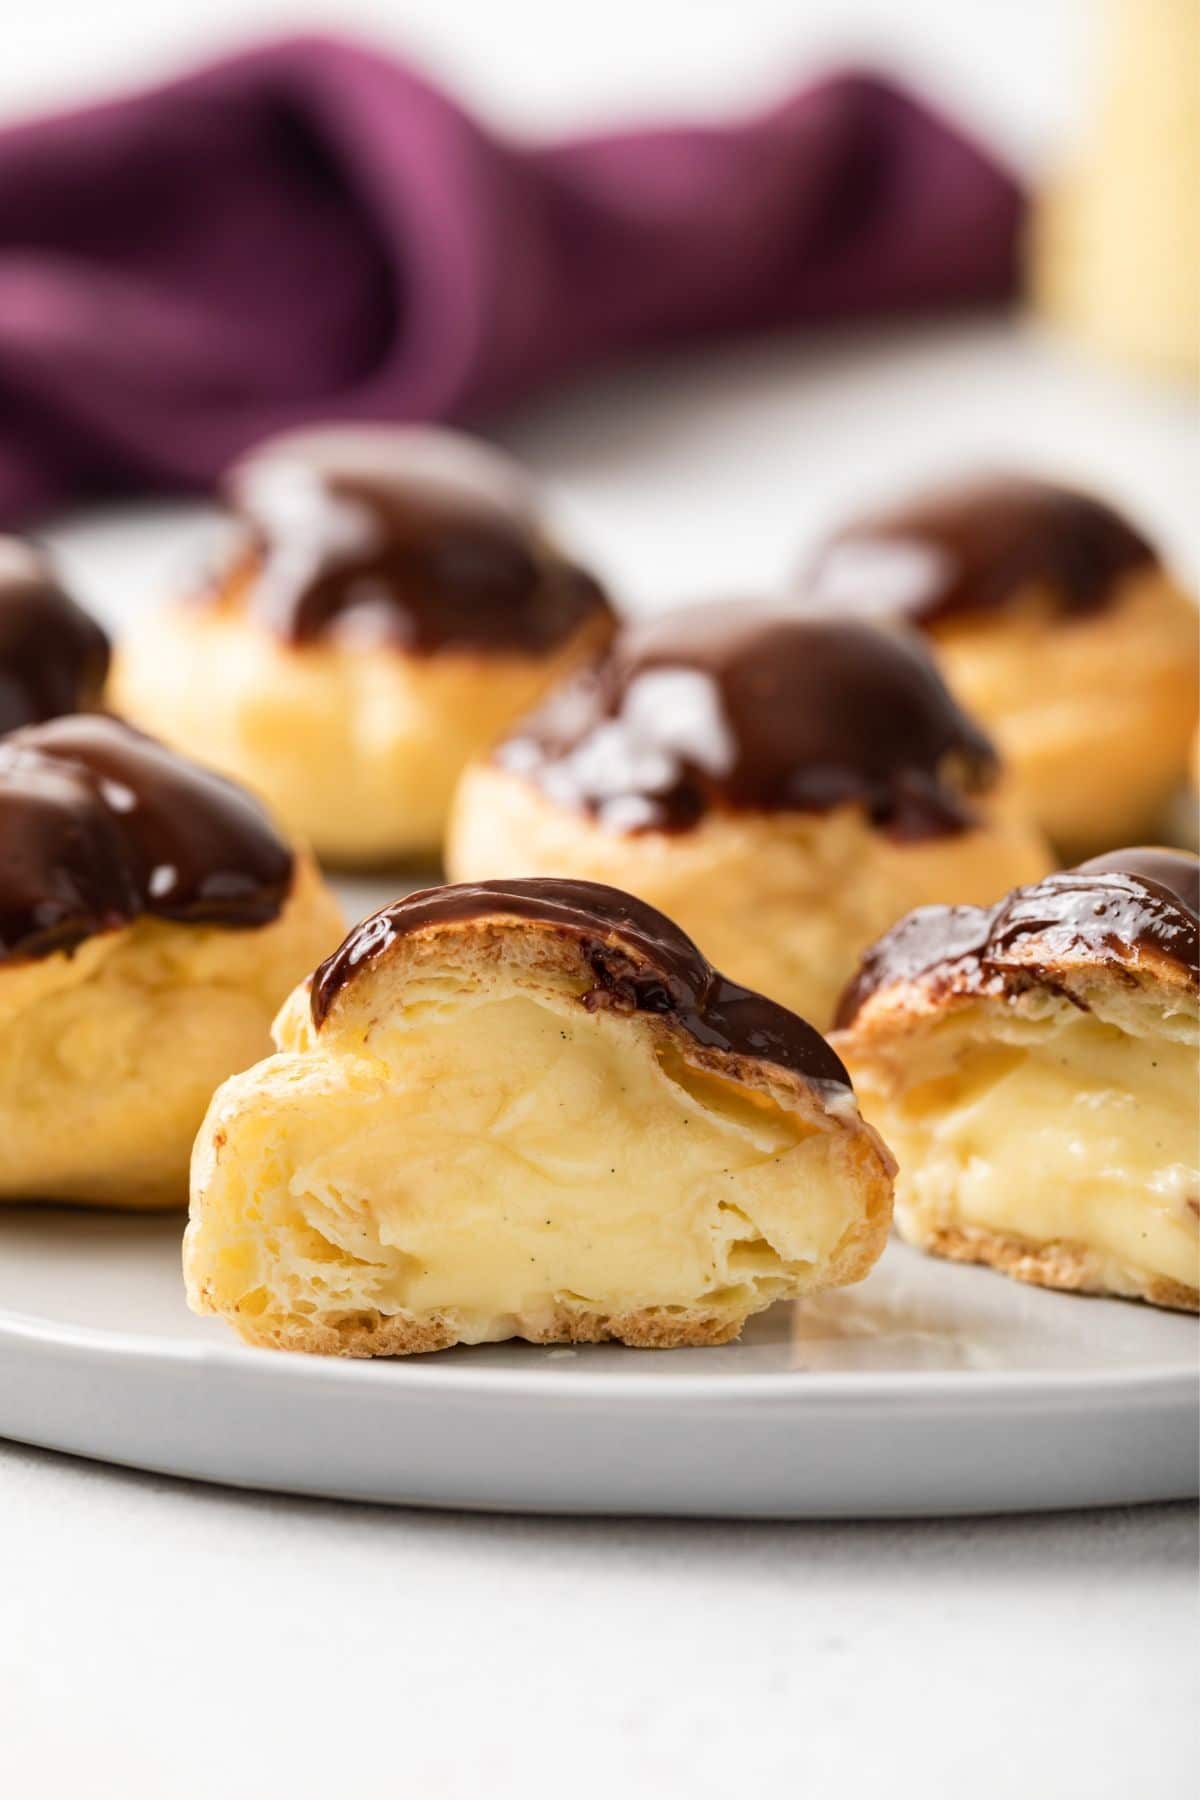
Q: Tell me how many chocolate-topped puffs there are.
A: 7